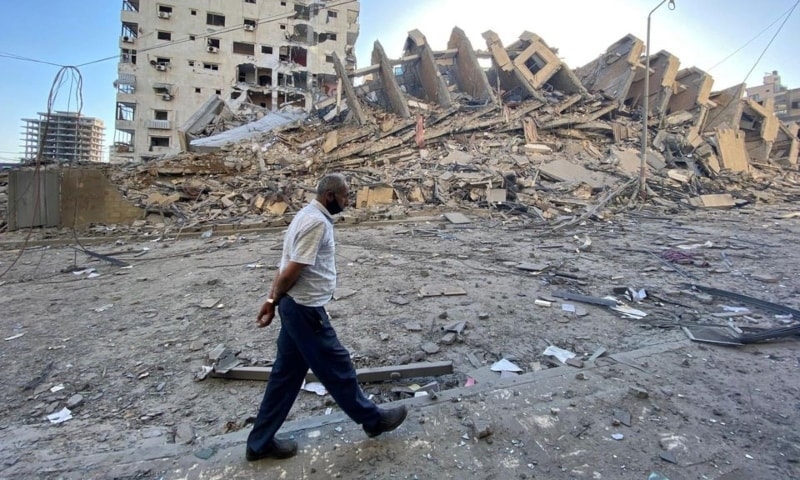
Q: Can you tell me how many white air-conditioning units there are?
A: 6